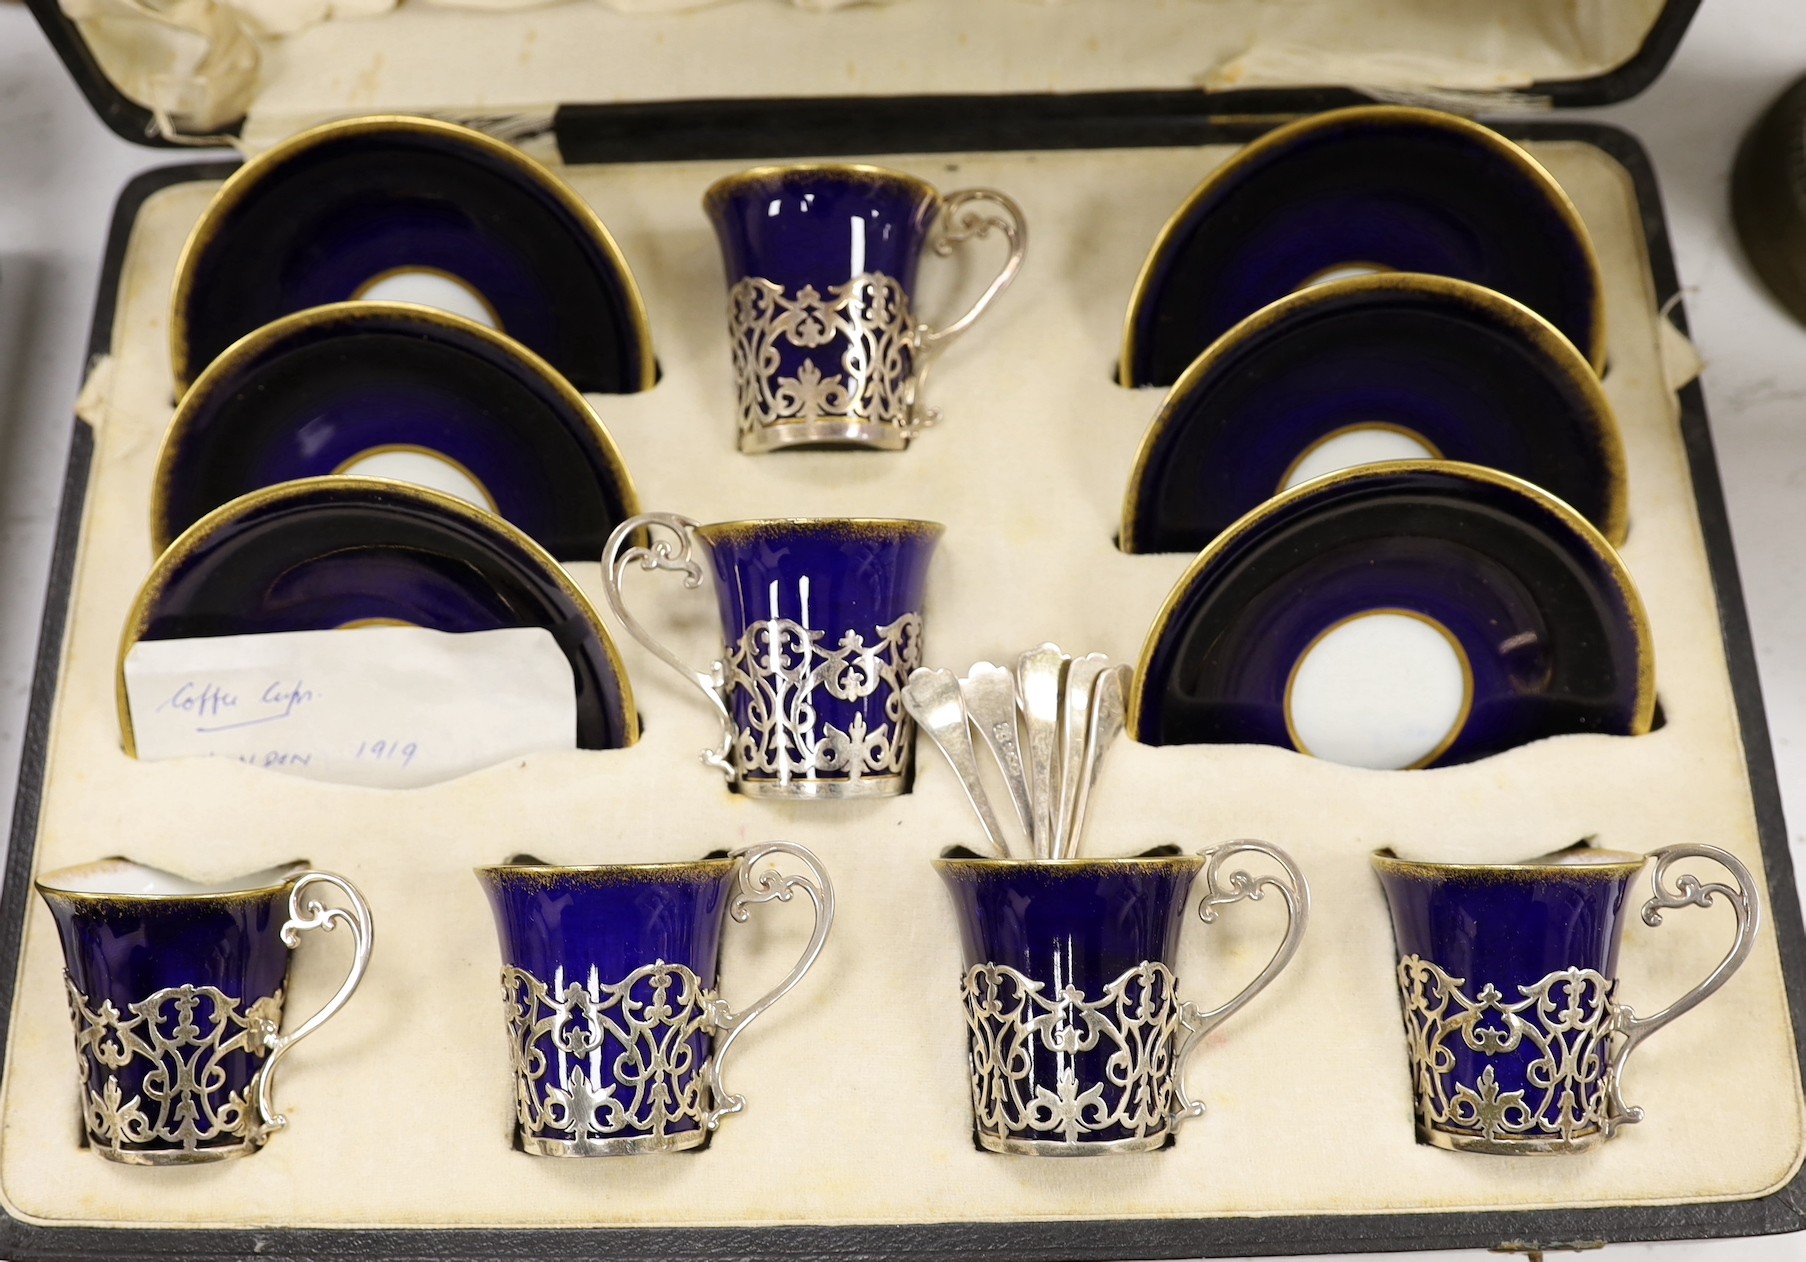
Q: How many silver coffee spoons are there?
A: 6